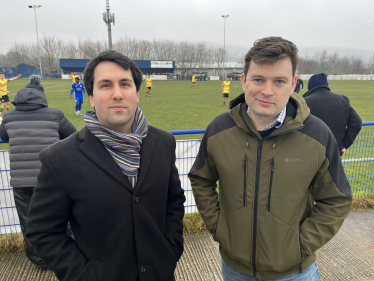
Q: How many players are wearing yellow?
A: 5